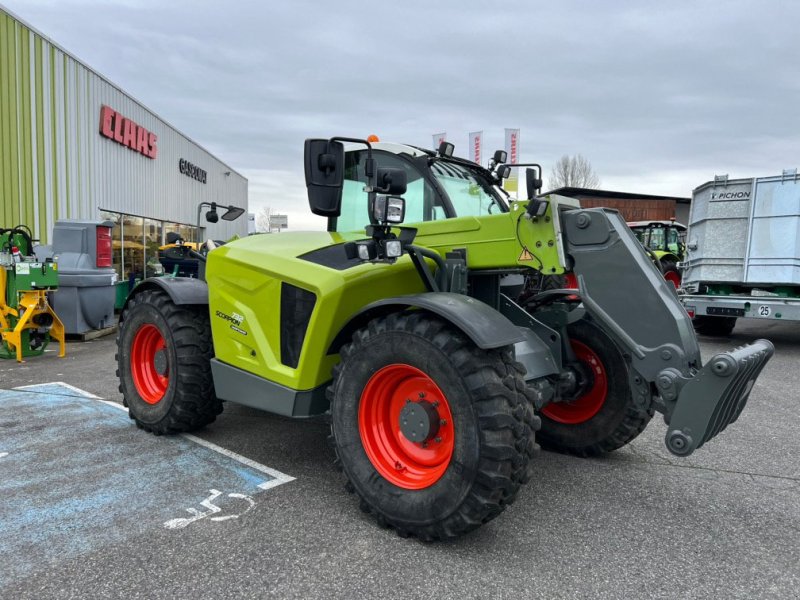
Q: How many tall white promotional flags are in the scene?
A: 3